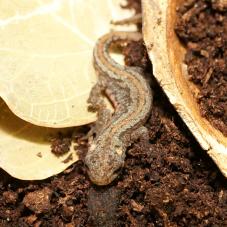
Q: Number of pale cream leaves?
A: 2